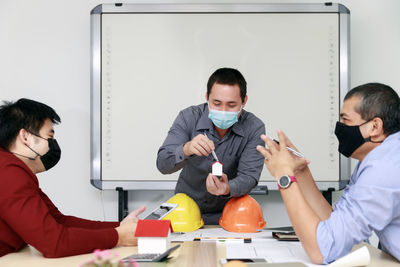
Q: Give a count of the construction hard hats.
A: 2